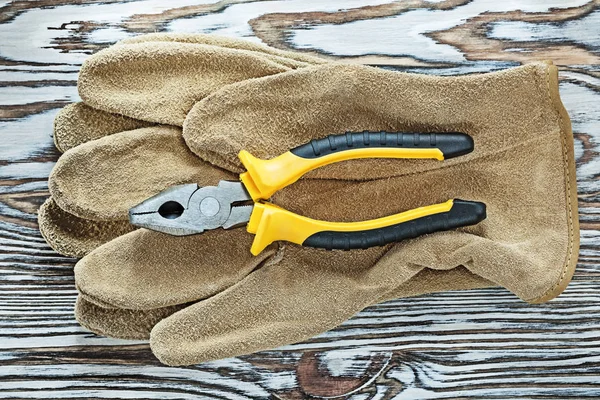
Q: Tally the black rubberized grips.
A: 2